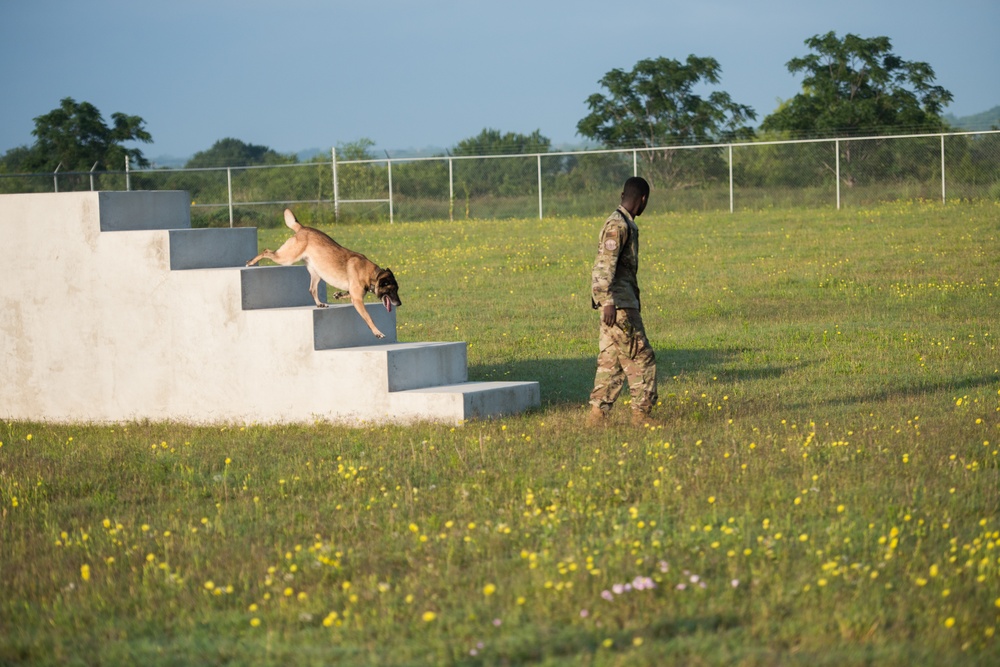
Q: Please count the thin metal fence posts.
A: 12